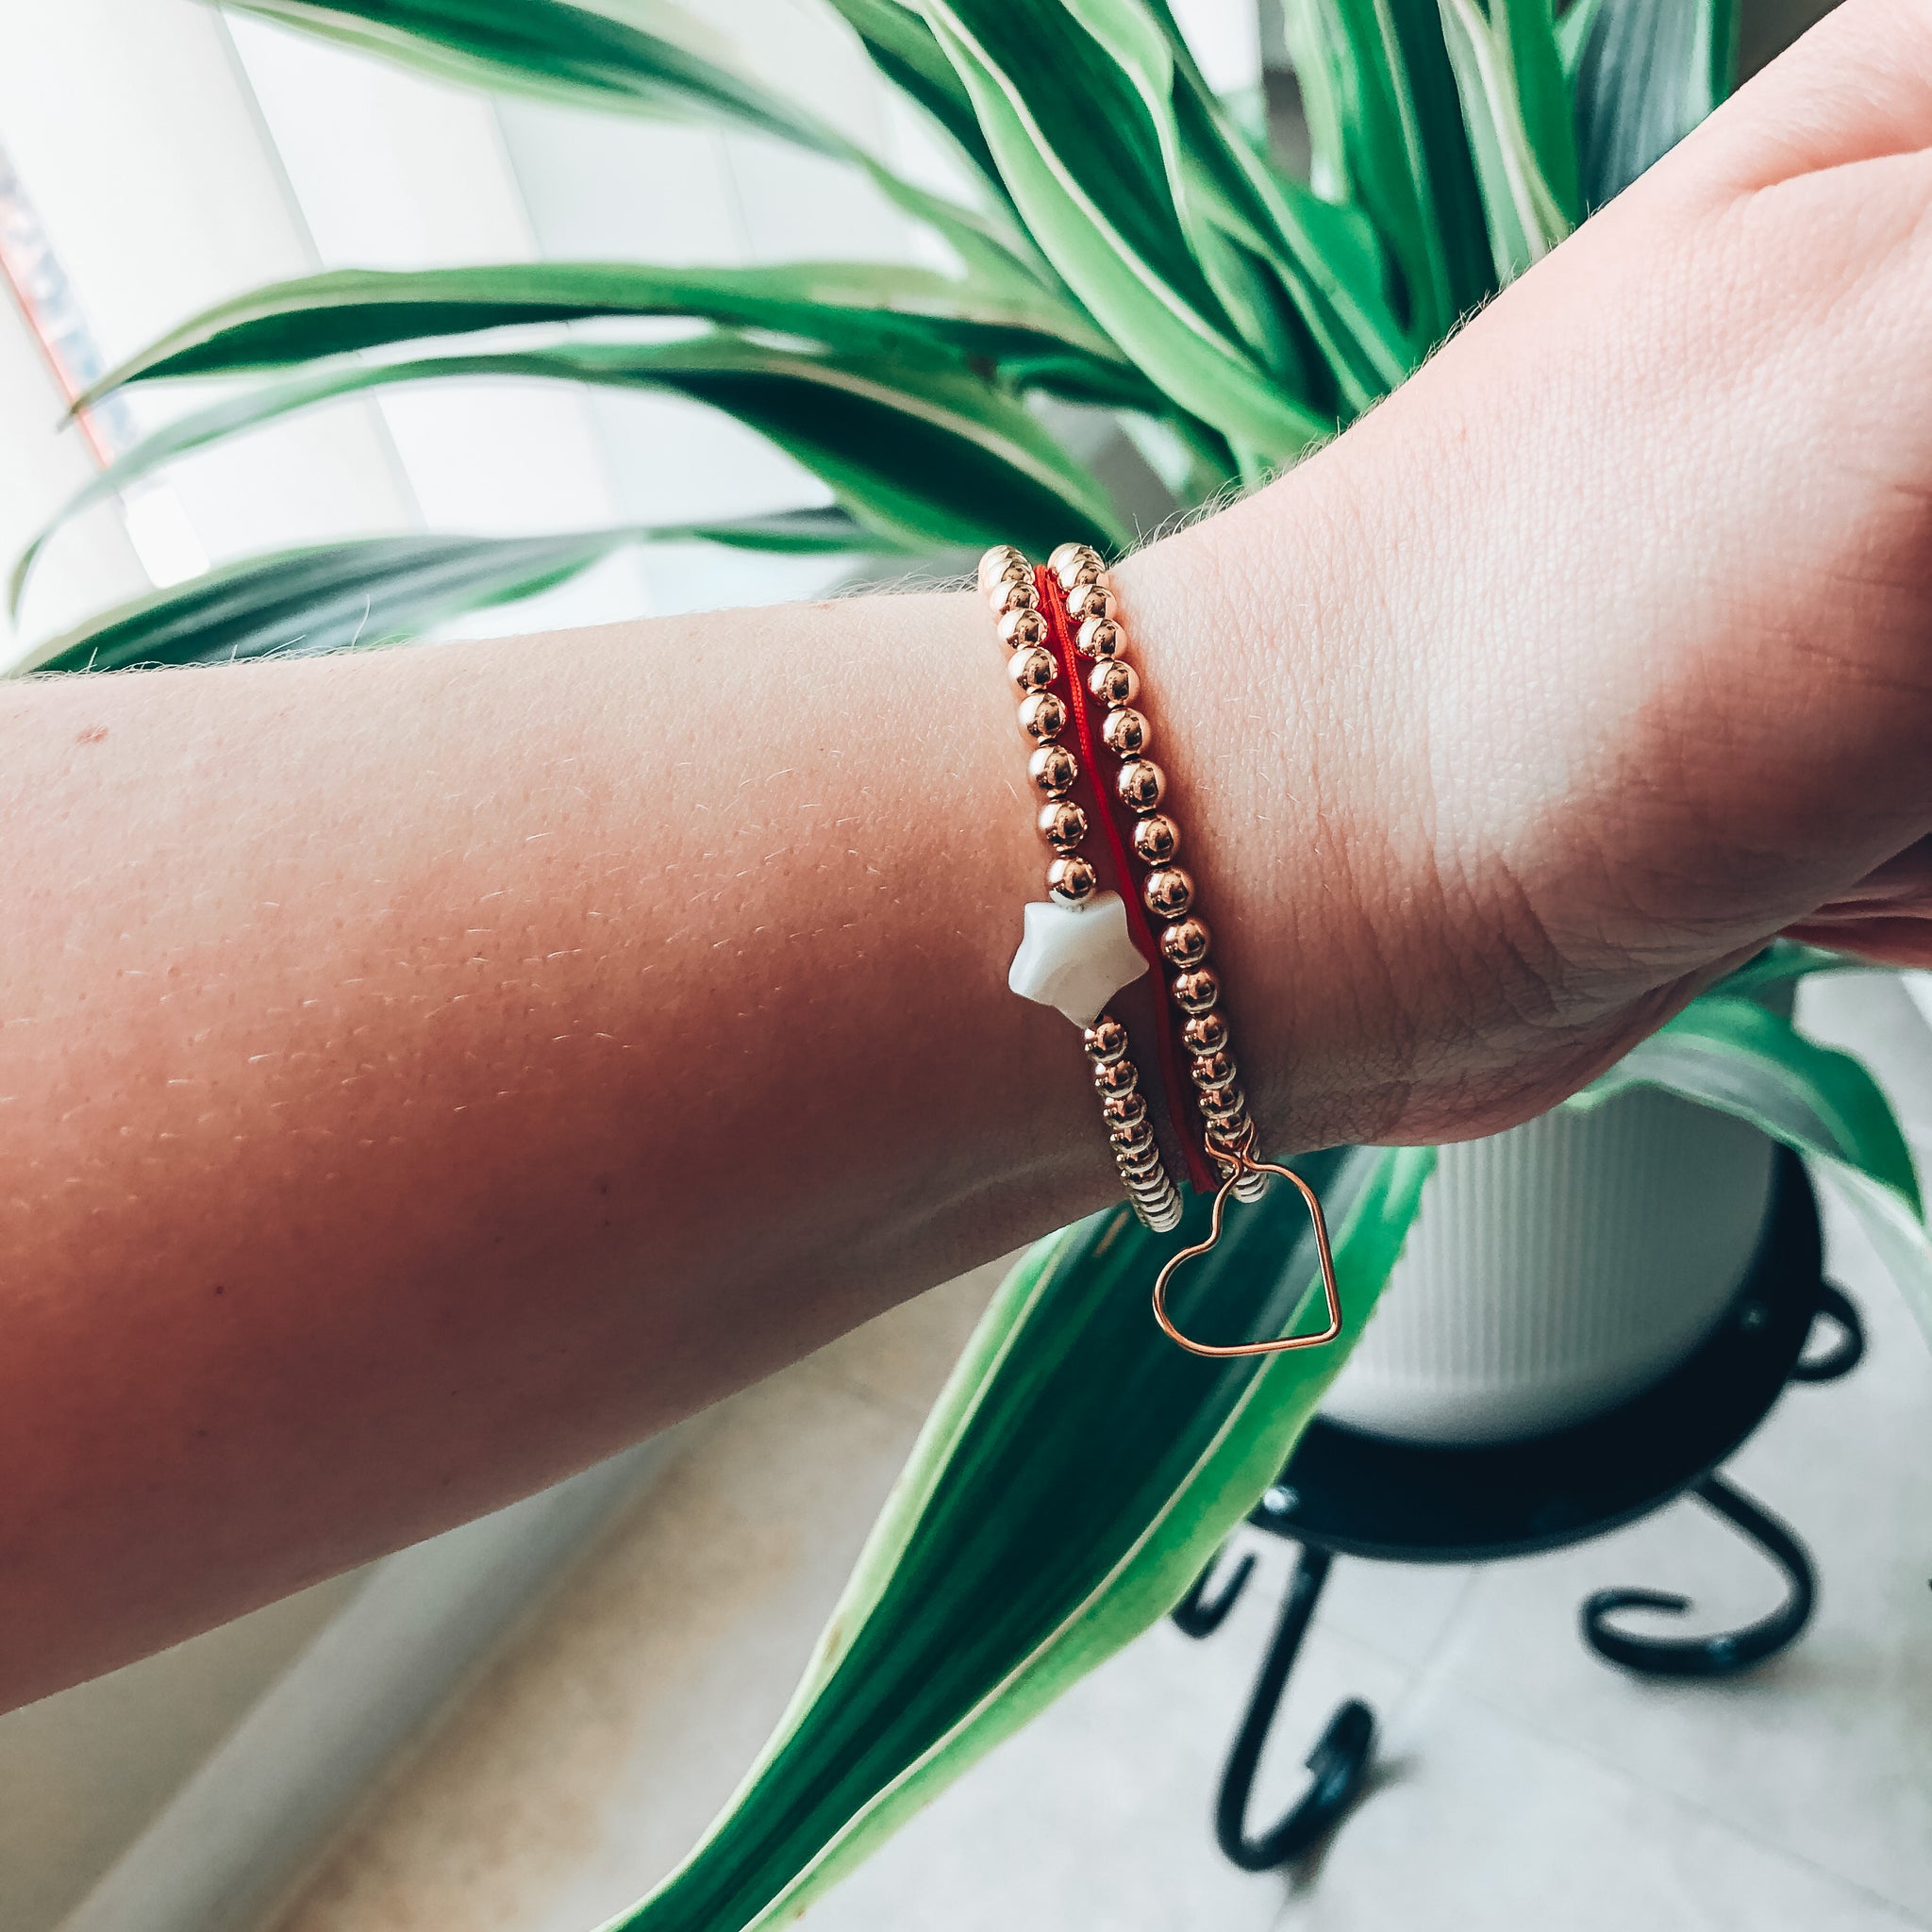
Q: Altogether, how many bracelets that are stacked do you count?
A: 3